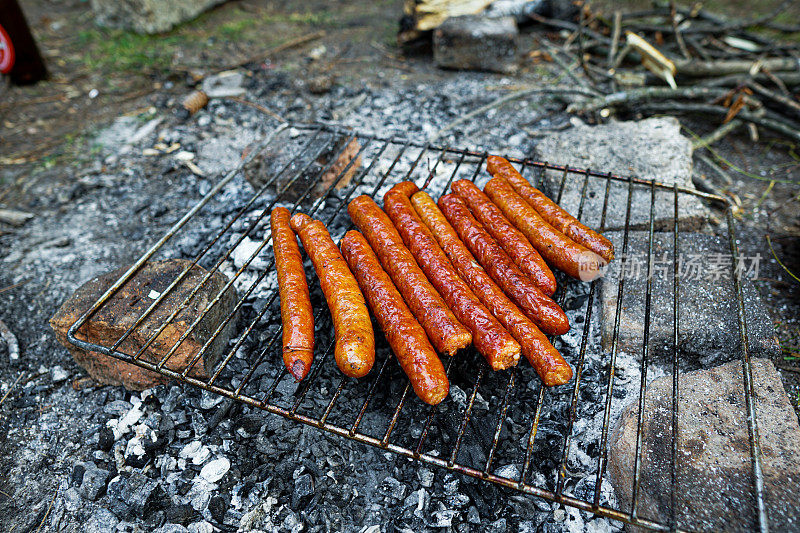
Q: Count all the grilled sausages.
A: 10